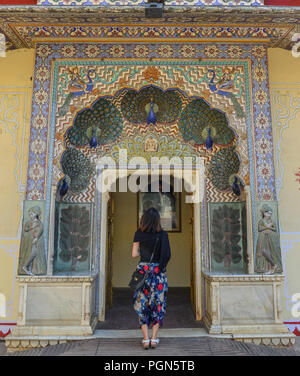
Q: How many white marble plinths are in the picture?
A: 2